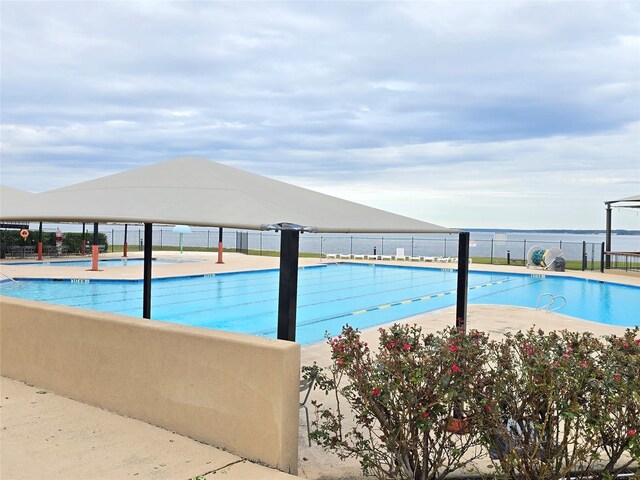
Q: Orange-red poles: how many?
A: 5